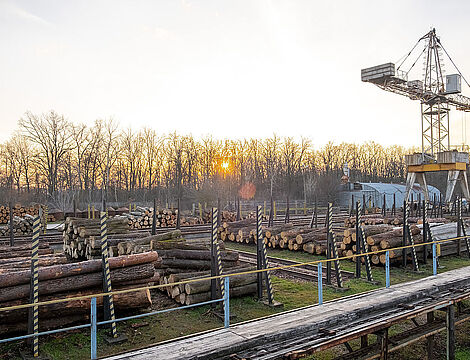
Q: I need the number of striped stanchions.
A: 9